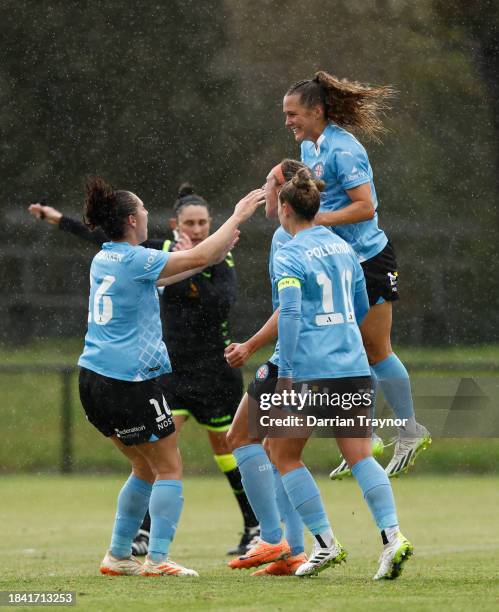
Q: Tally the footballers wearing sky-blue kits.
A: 4